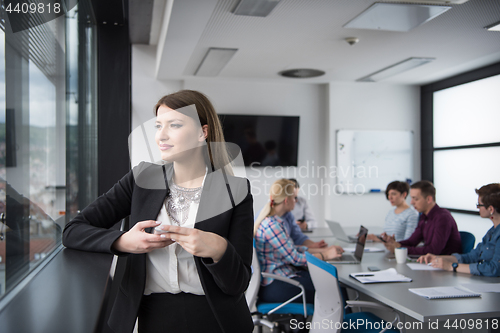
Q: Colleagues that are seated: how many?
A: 6